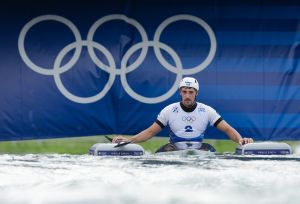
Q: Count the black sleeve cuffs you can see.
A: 2